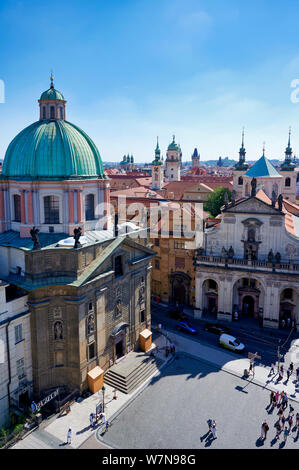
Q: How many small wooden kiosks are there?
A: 2